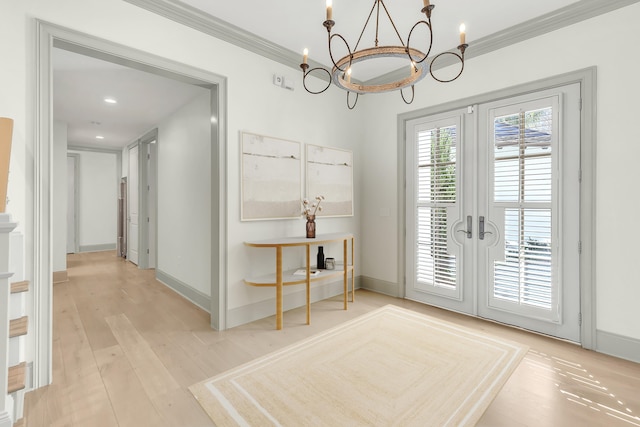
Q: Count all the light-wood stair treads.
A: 3